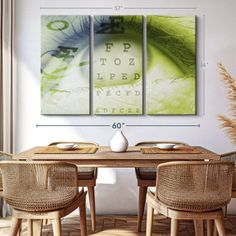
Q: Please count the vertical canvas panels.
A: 3